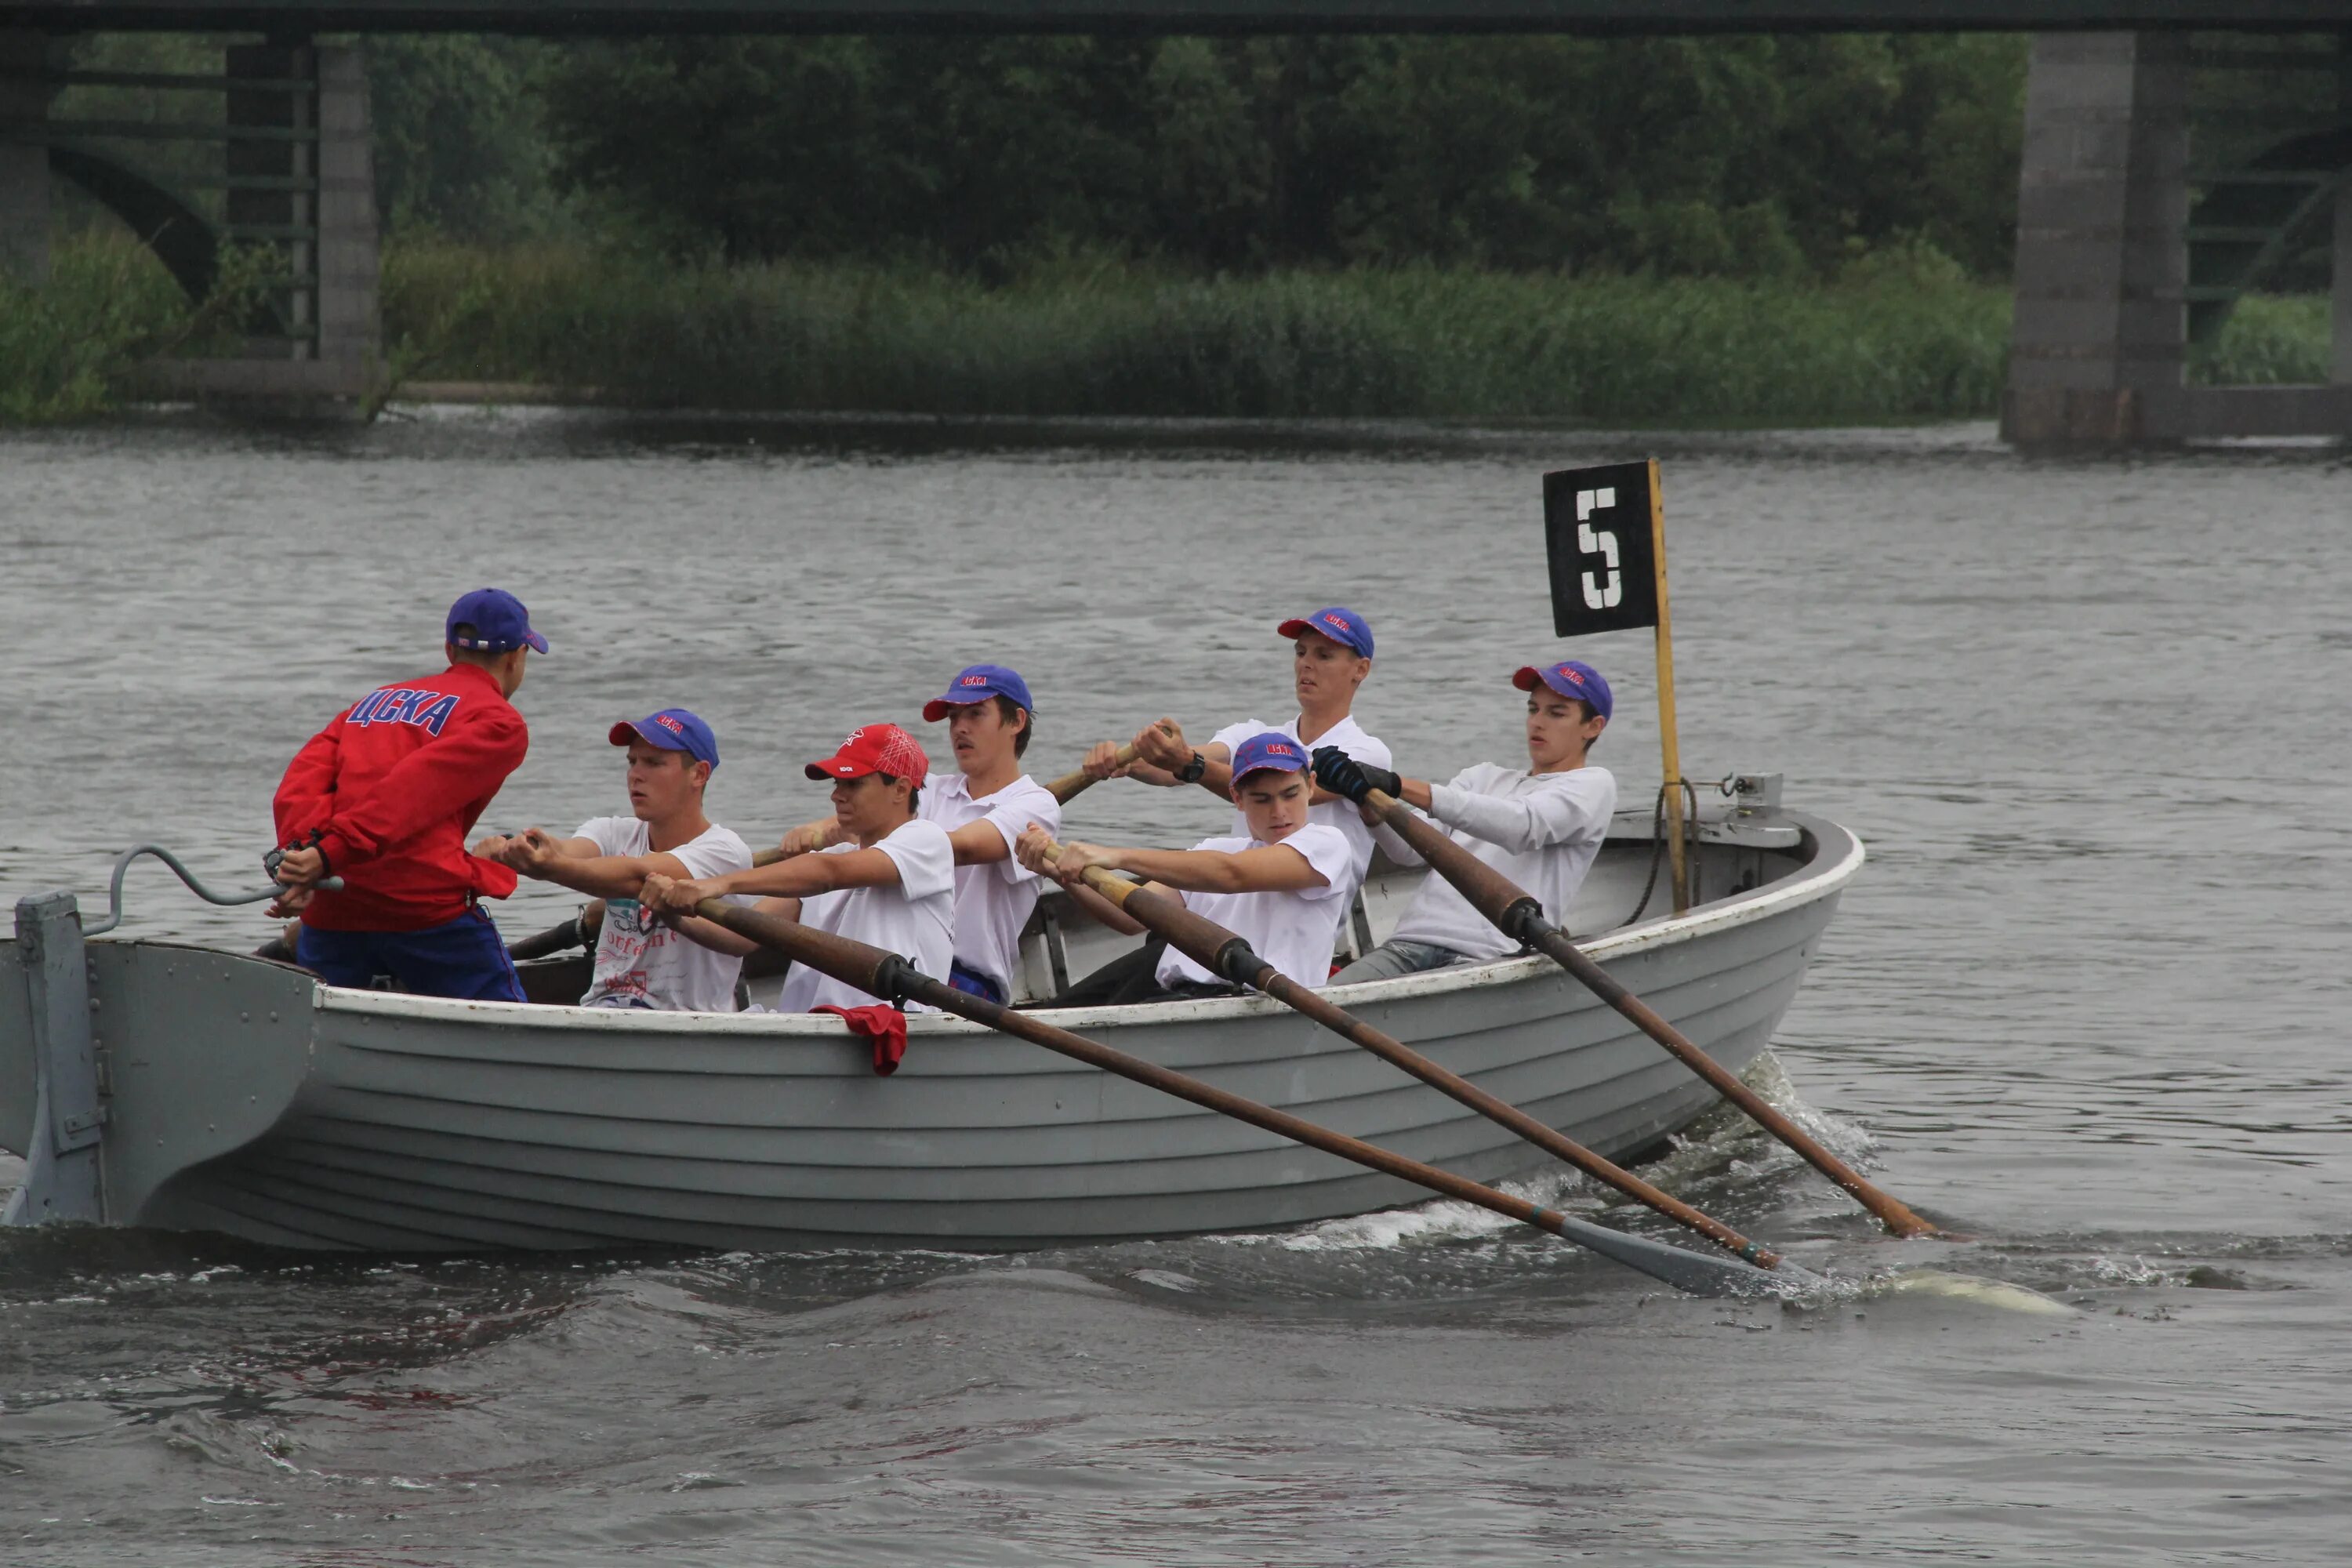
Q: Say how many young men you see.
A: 7